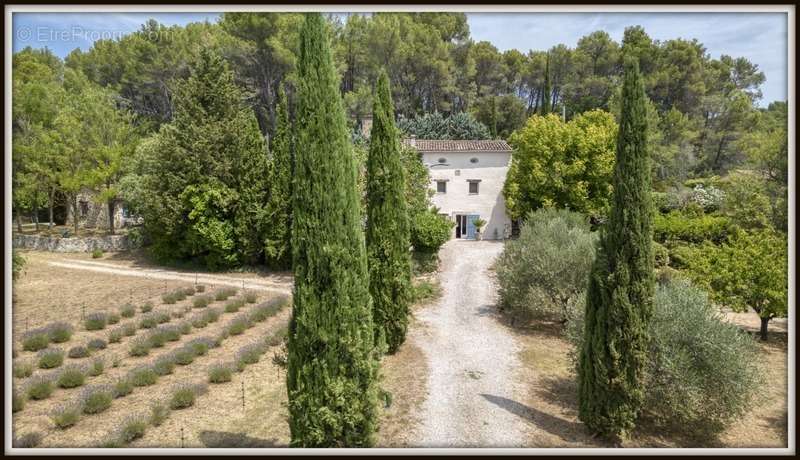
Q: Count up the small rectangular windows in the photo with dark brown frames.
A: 2